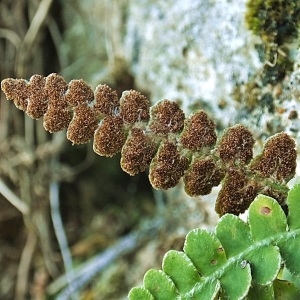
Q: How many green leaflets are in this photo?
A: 11